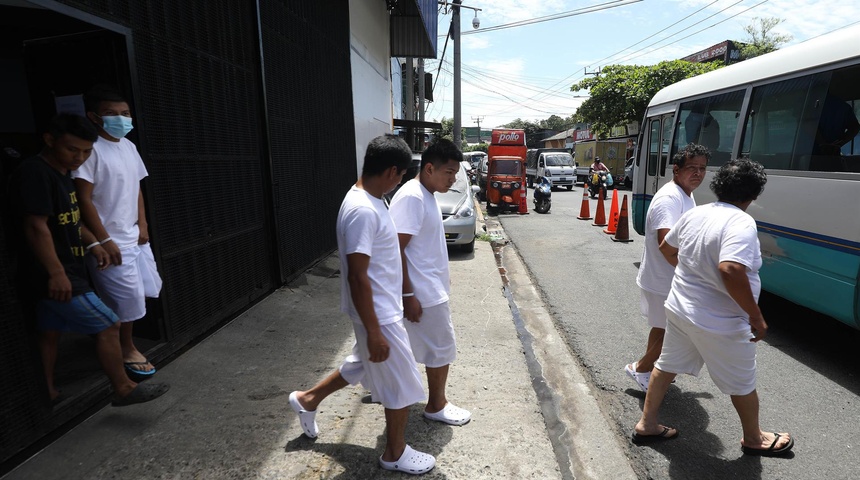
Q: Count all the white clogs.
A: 4